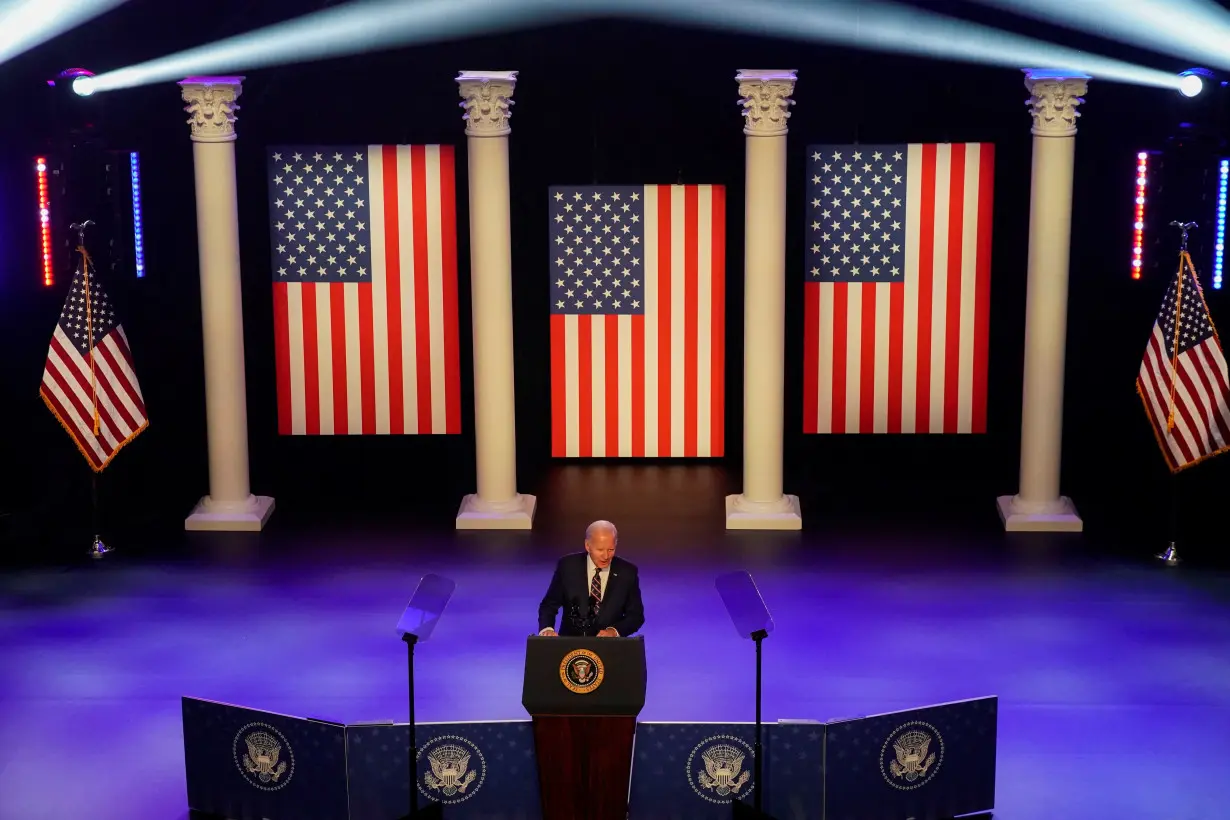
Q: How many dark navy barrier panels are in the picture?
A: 4